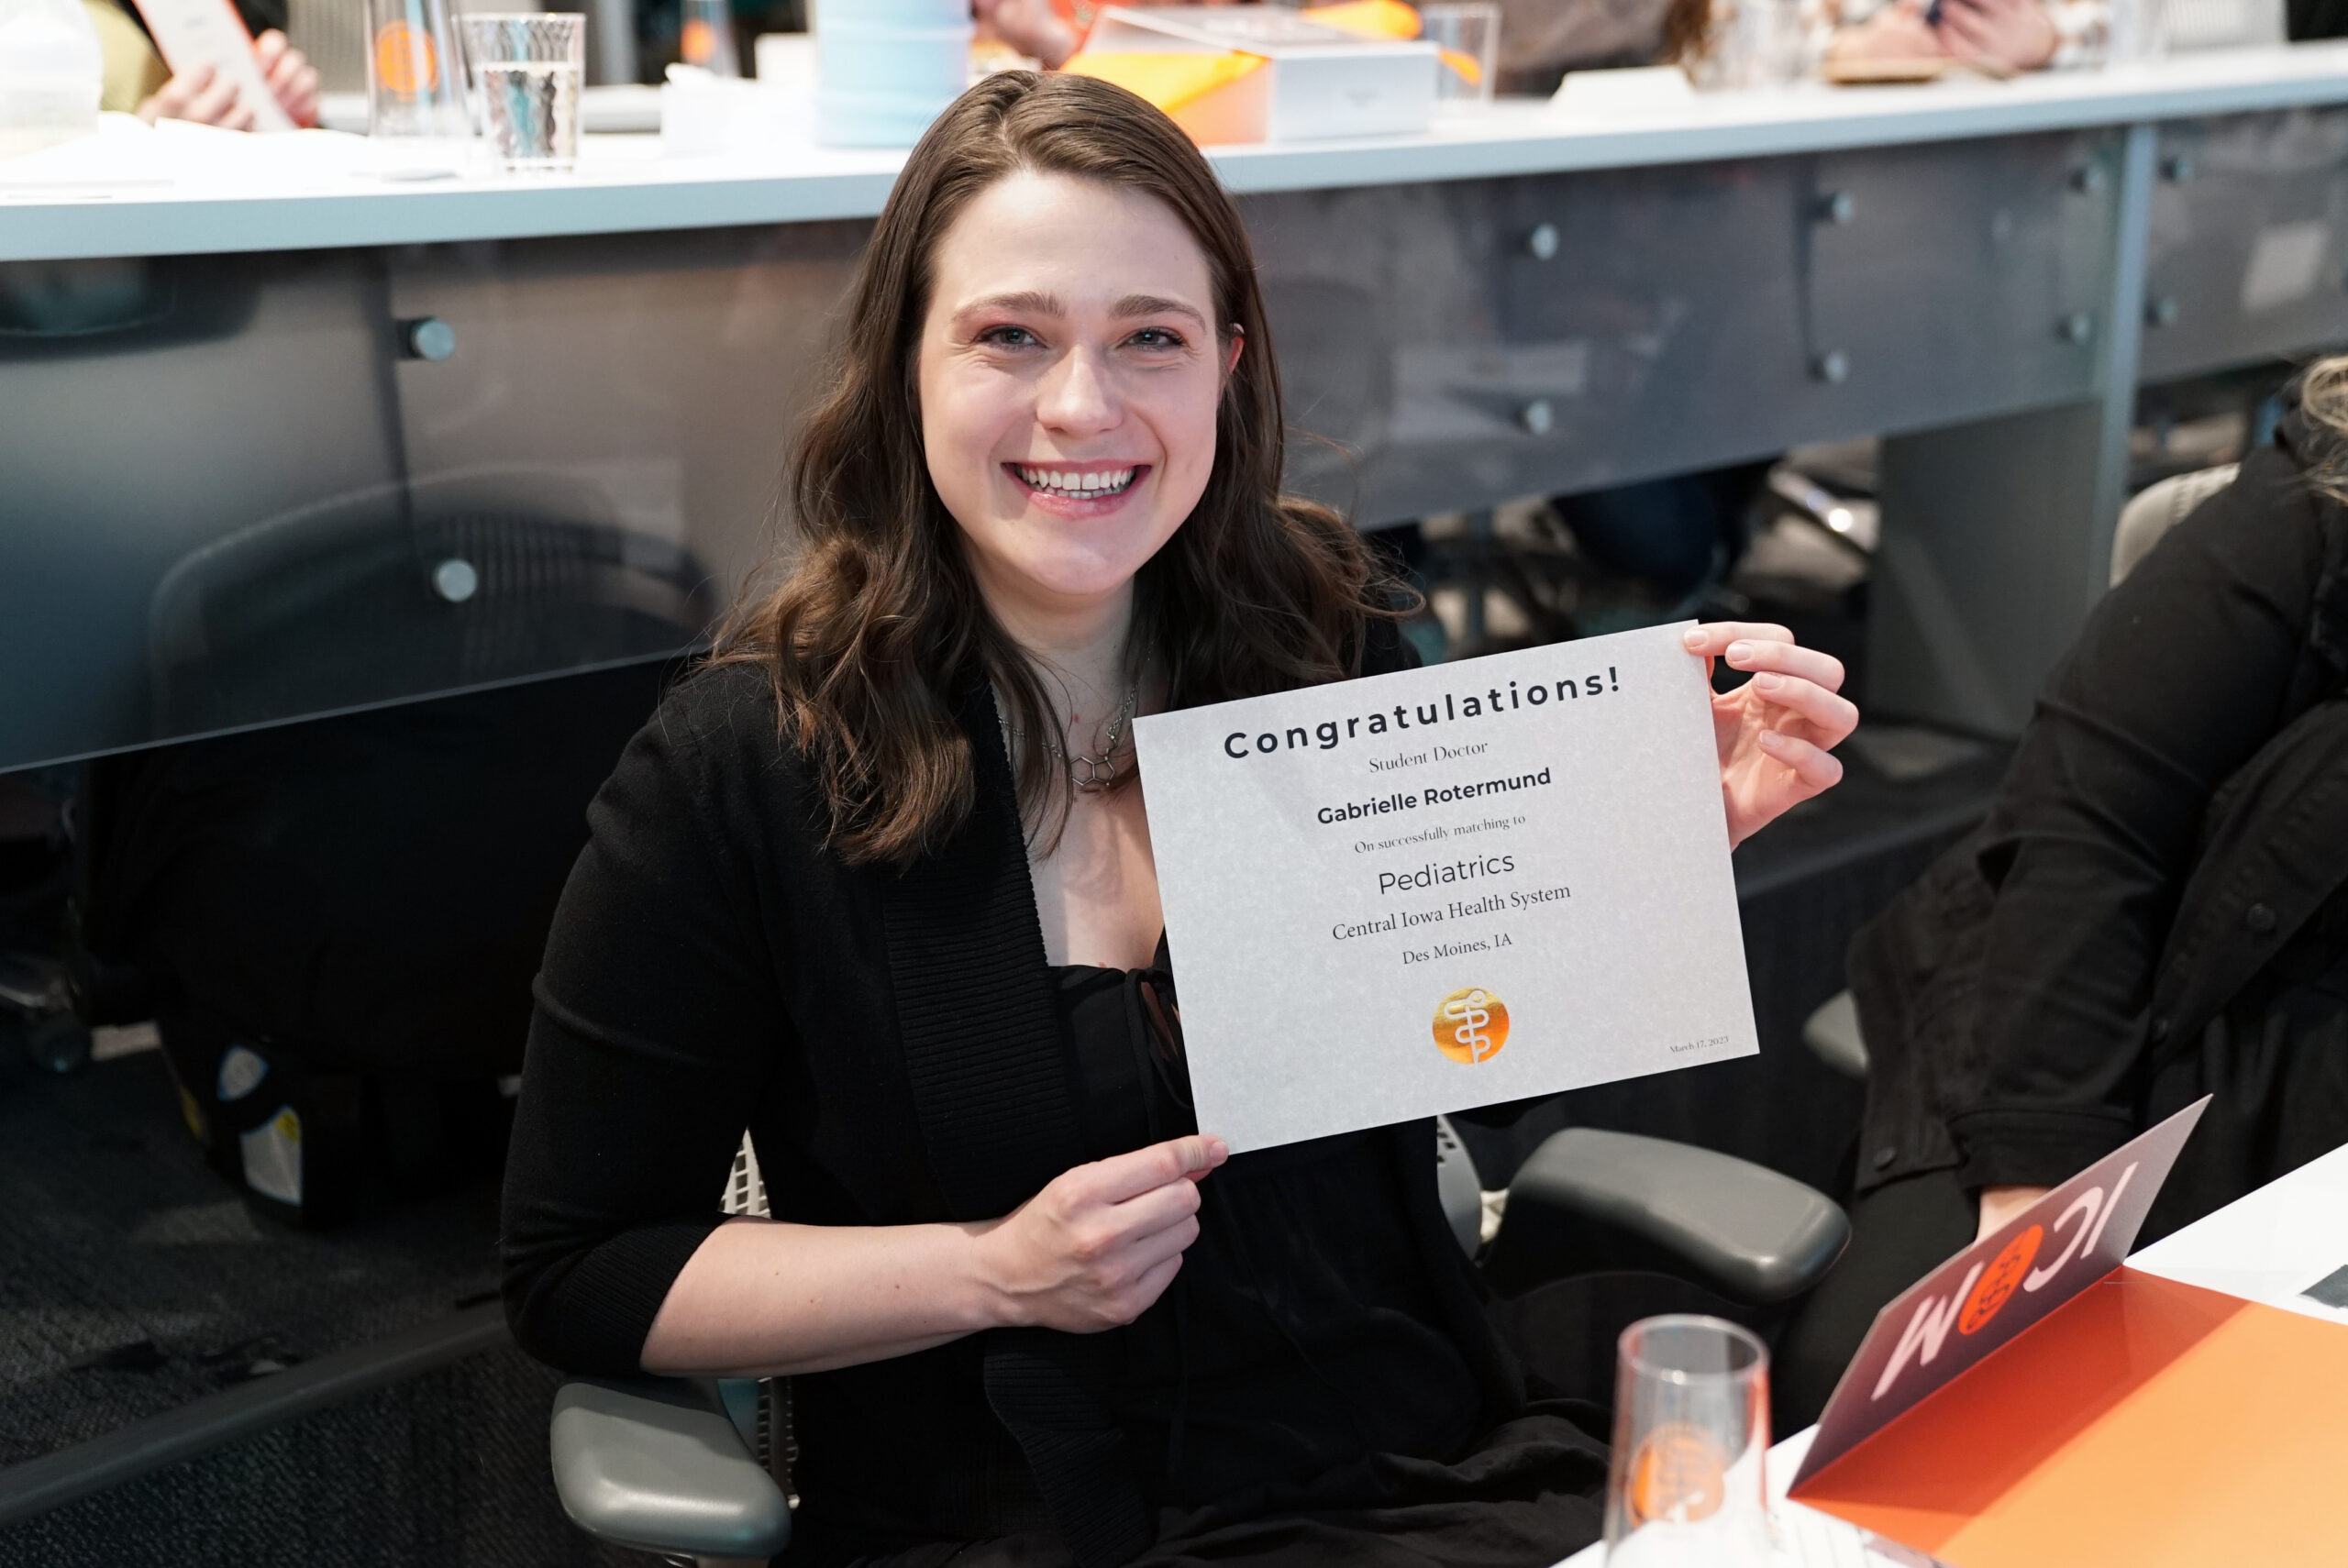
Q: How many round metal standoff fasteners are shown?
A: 10